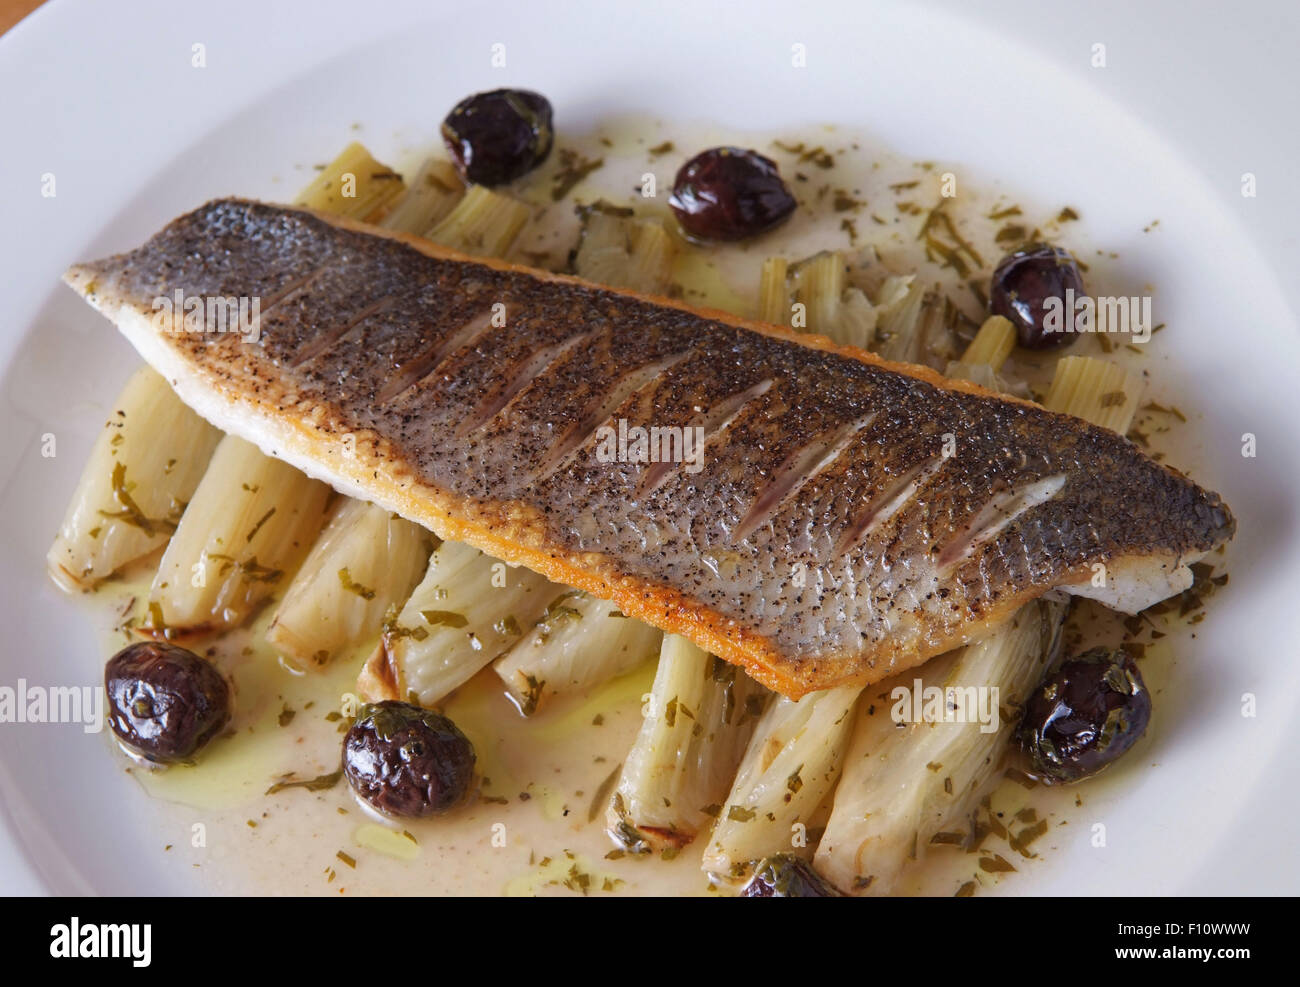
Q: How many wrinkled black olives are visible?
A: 7